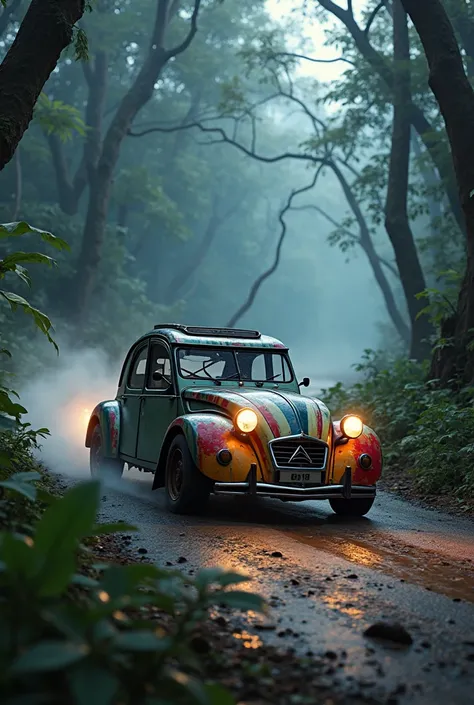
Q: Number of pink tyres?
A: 0